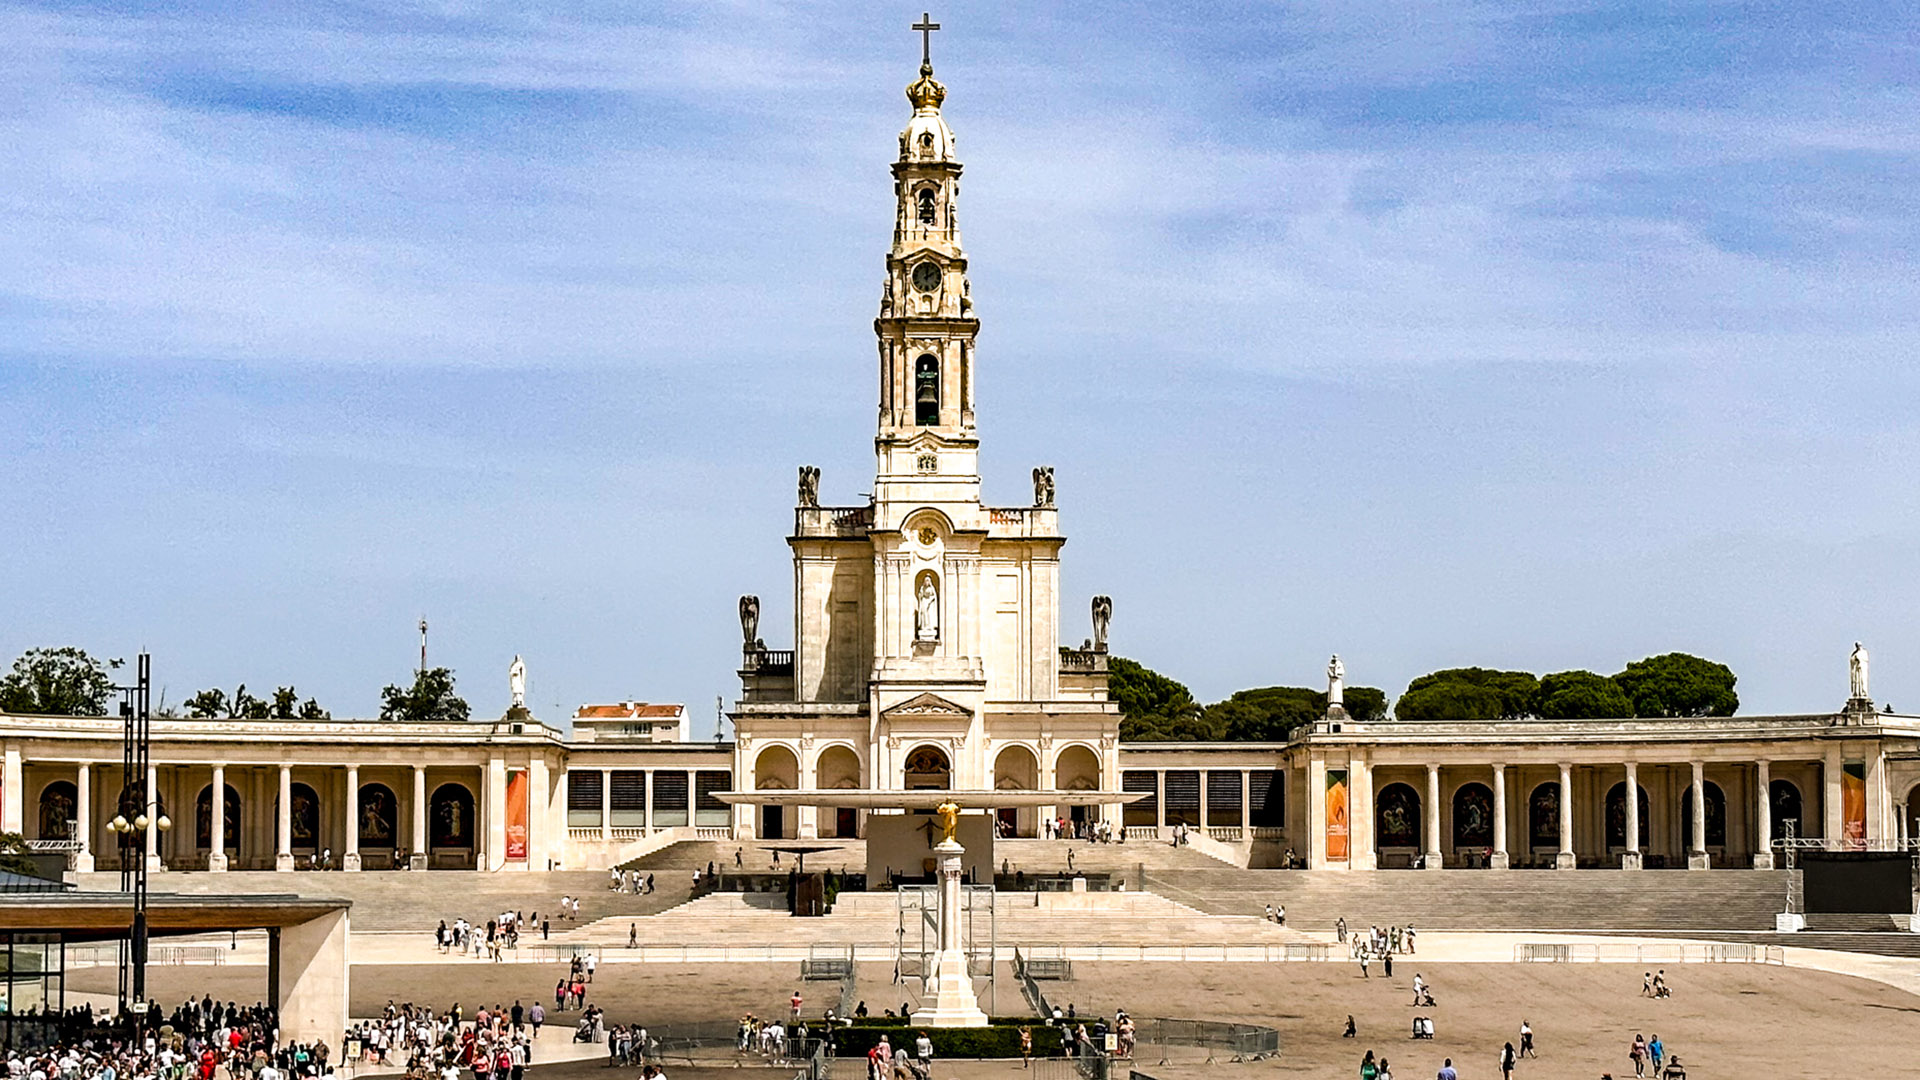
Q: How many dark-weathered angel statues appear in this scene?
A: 4